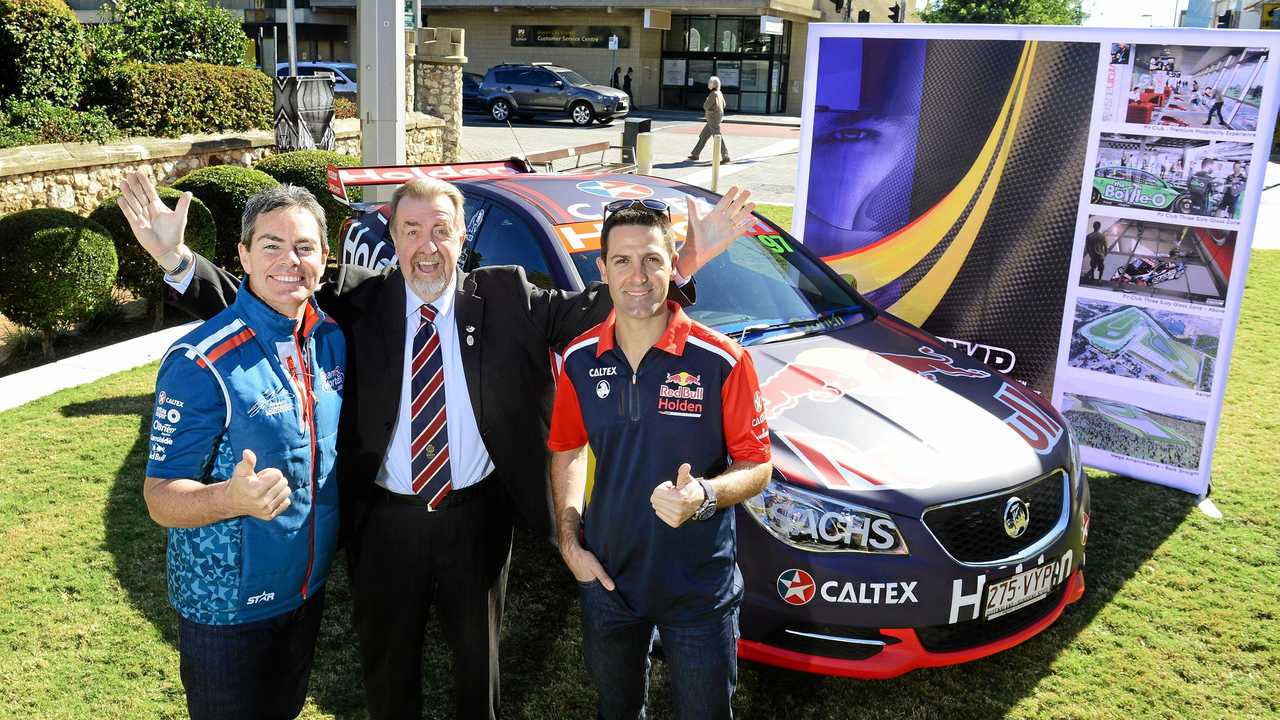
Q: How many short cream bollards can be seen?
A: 2